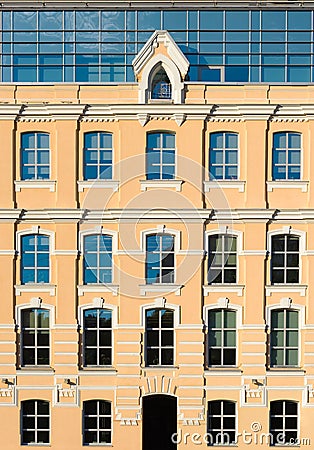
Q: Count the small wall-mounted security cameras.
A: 3